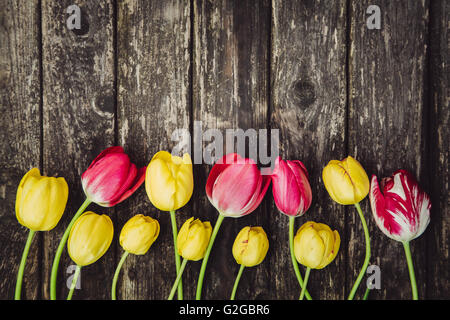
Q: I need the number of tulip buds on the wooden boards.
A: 12